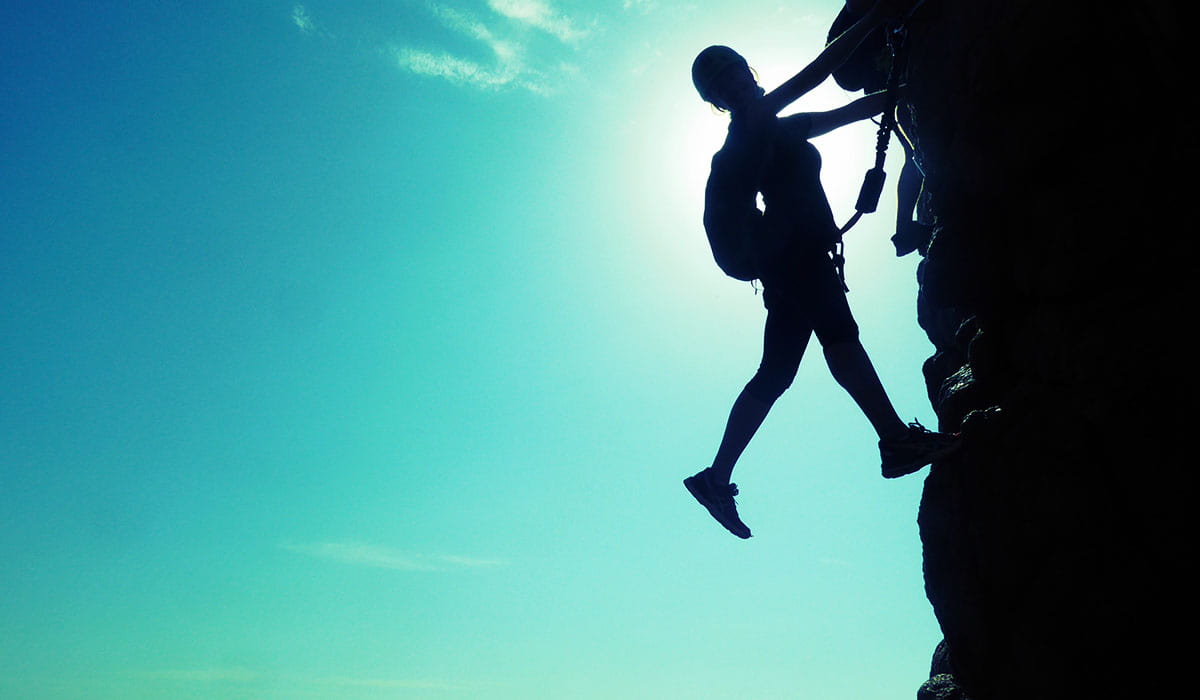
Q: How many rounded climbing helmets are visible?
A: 1